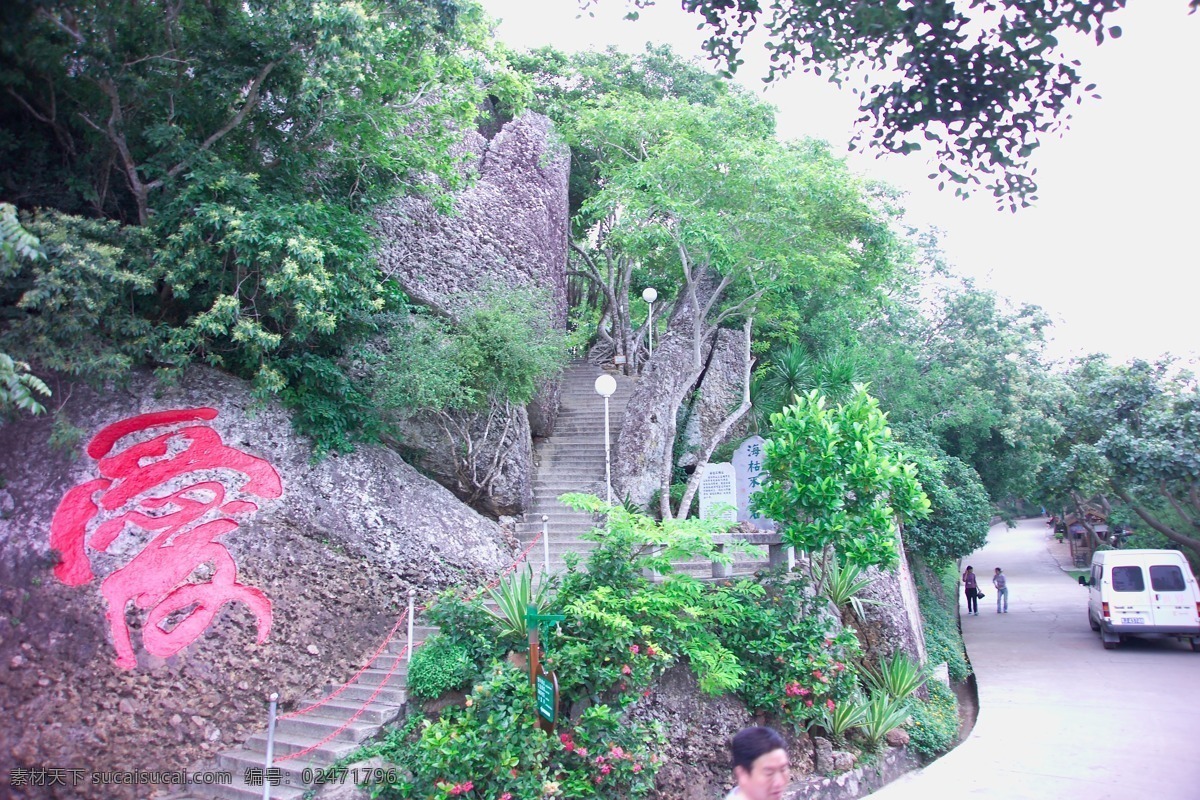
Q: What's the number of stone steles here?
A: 2